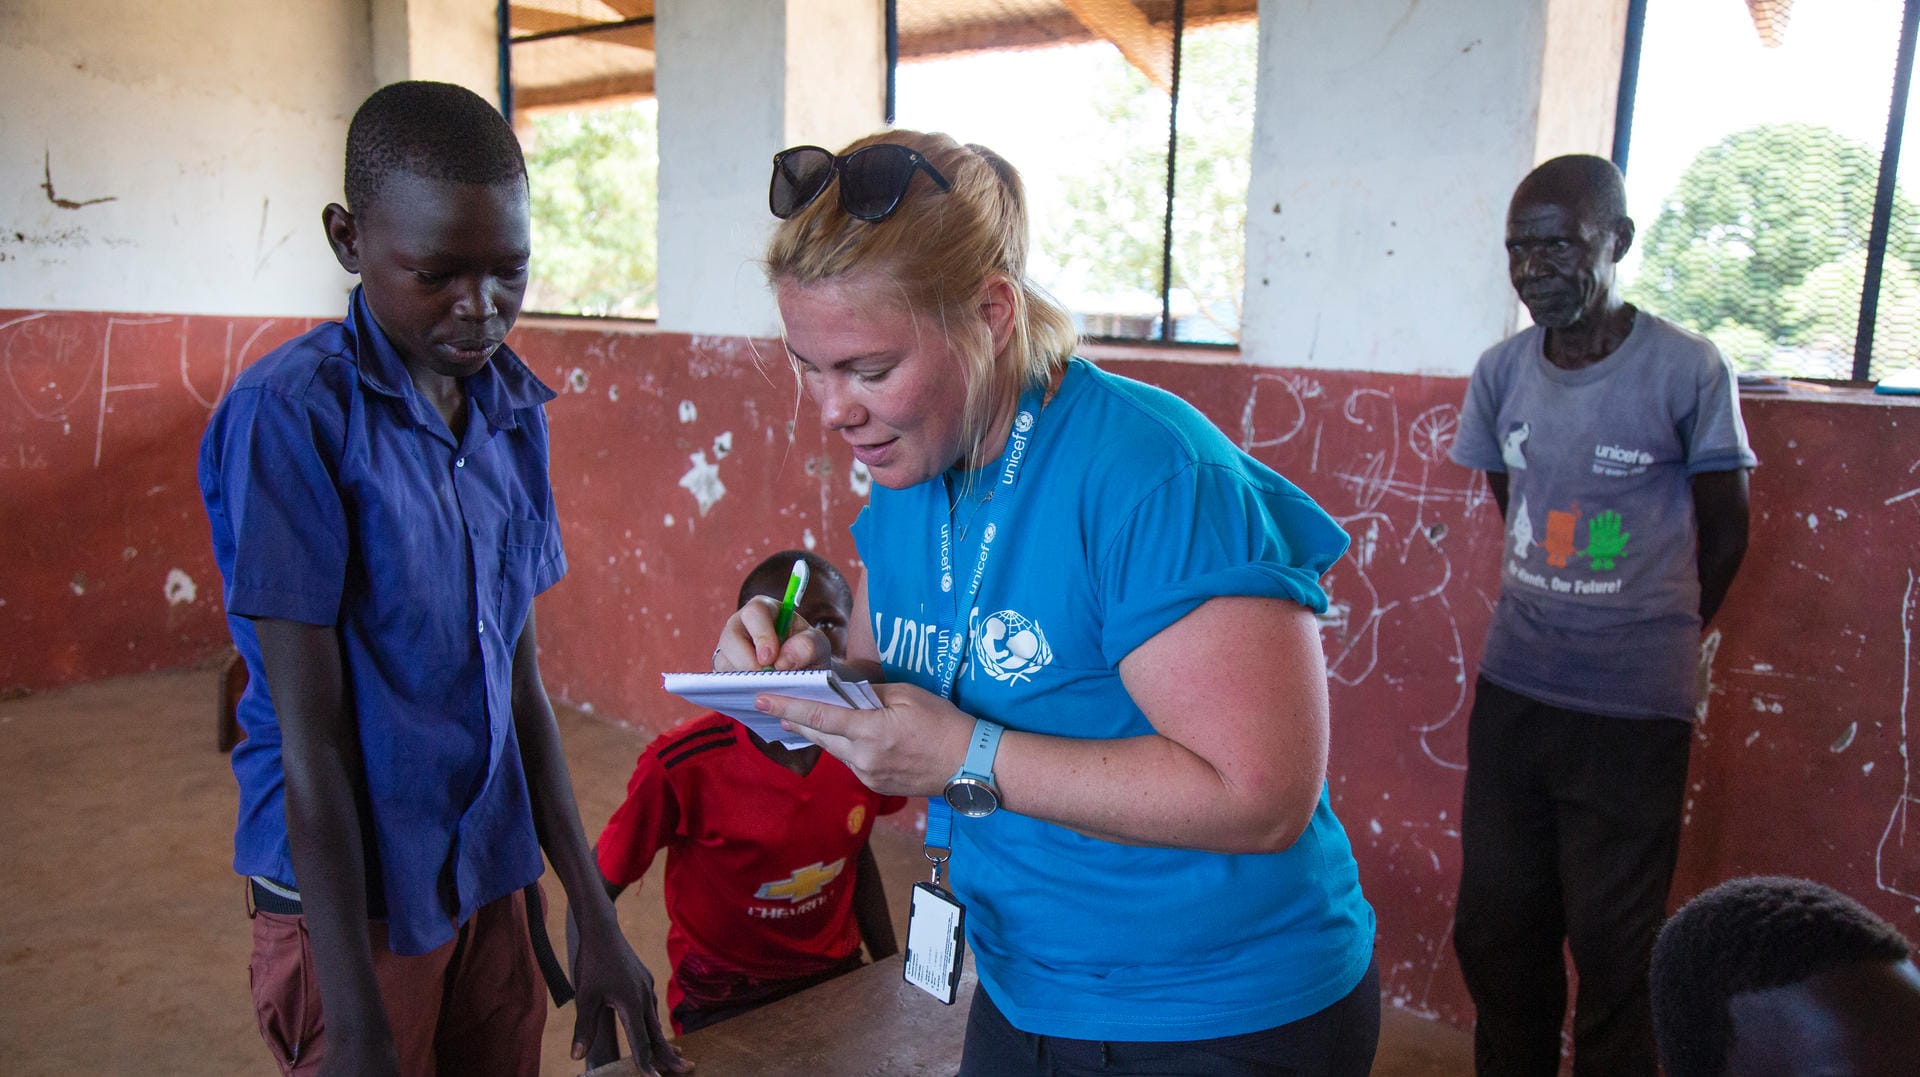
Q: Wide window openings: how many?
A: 3